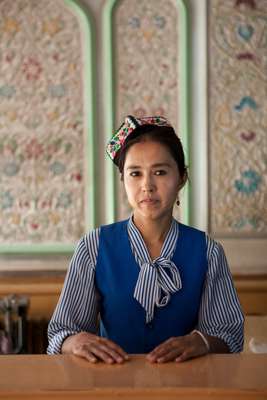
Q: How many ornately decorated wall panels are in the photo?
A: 3